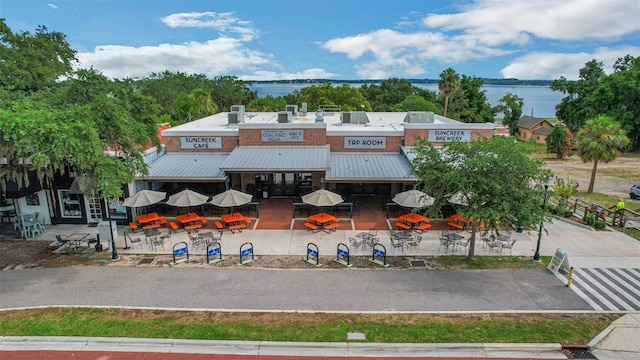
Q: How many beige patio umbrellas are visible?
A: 6